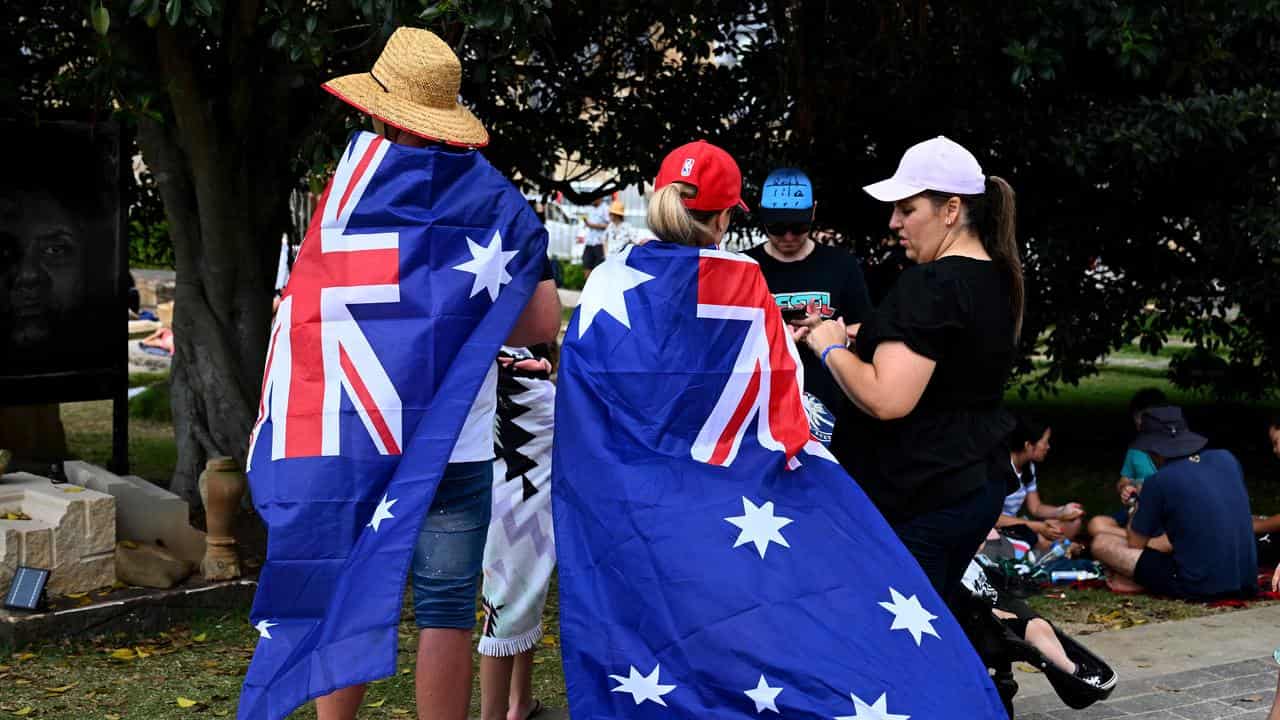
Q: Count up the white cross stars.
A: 9